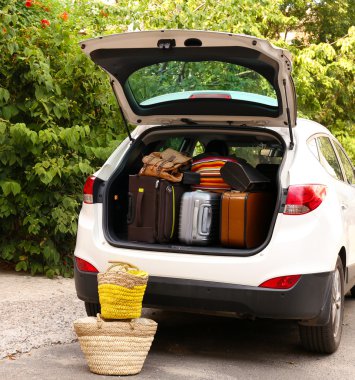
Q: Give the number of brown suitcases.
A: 2